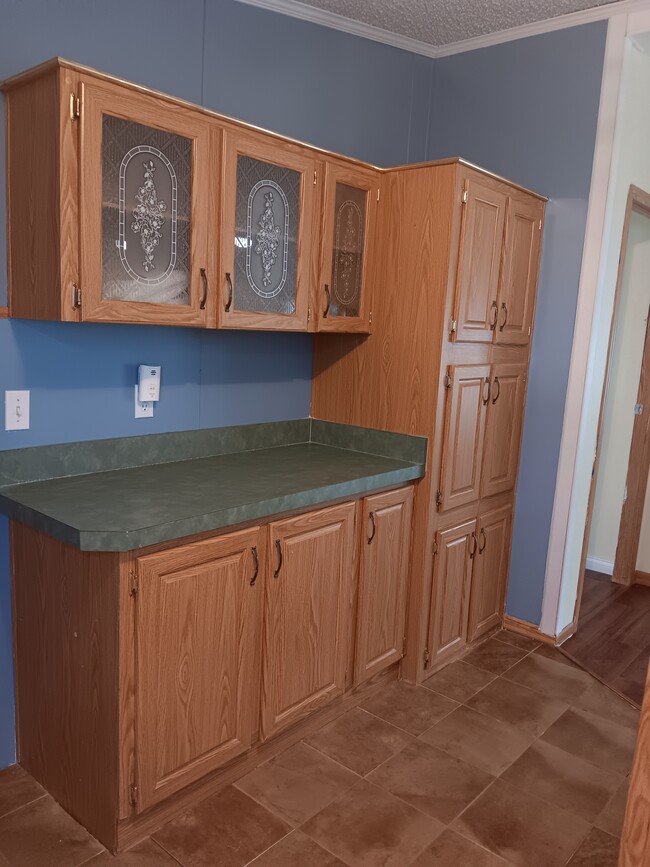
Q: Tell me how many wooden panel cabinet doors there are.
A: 9